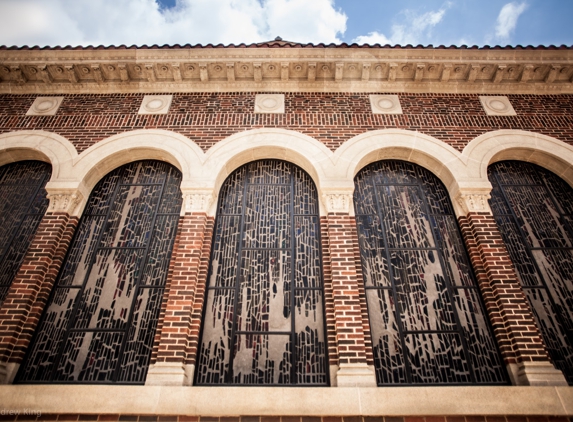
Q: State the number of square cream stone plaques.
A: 5